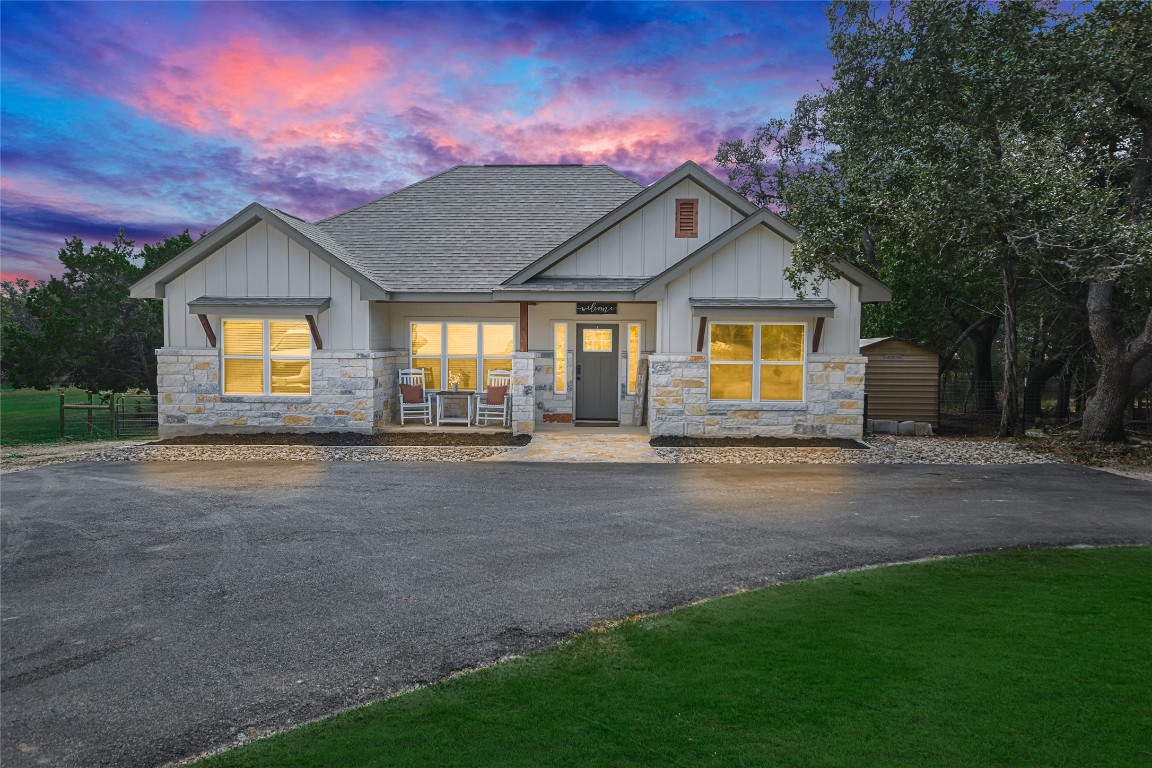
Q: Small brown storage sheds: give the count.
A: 1